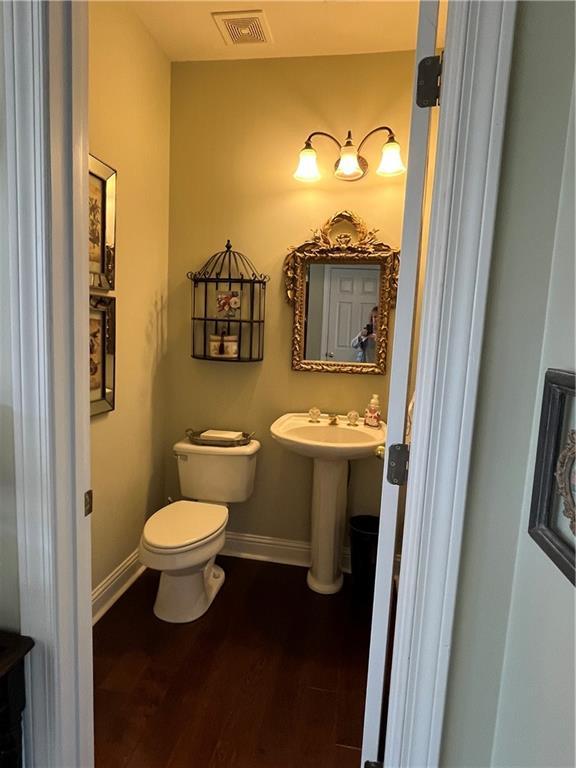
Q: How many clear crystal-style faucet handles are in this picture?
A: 2